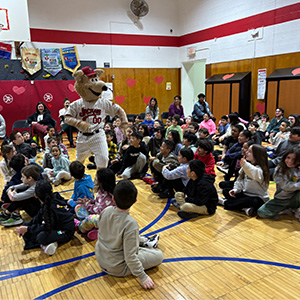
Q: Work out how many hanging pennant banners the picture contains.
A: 3